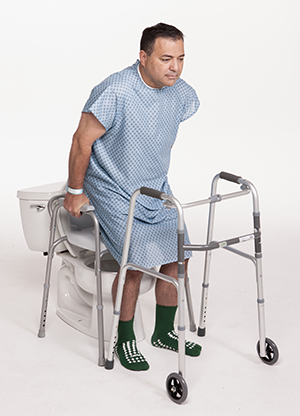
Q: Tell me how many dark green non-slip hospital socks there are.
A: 2